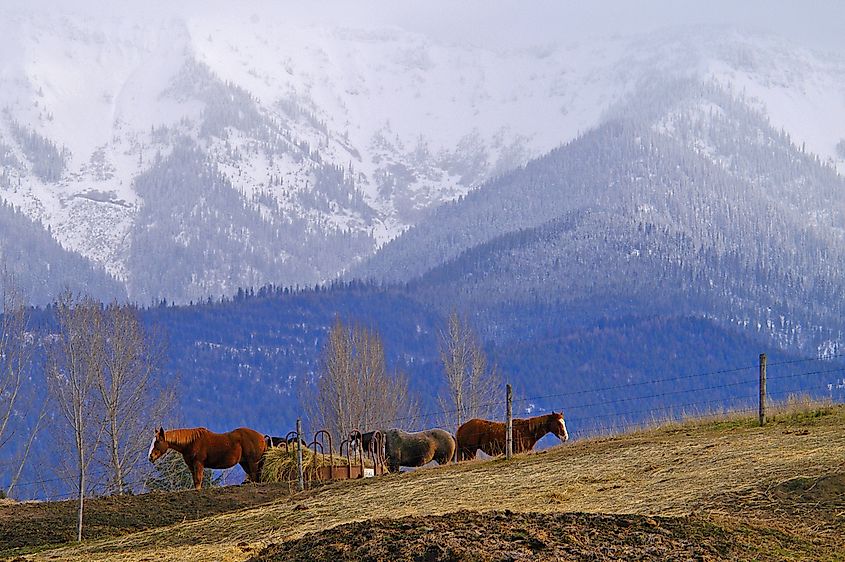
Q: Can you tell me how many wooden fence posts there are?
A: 3